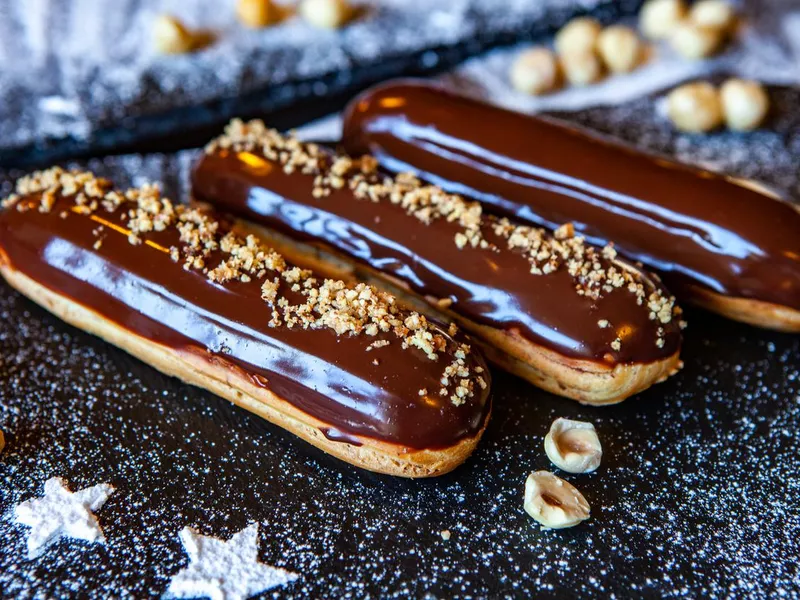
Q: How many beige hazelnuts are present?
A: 14